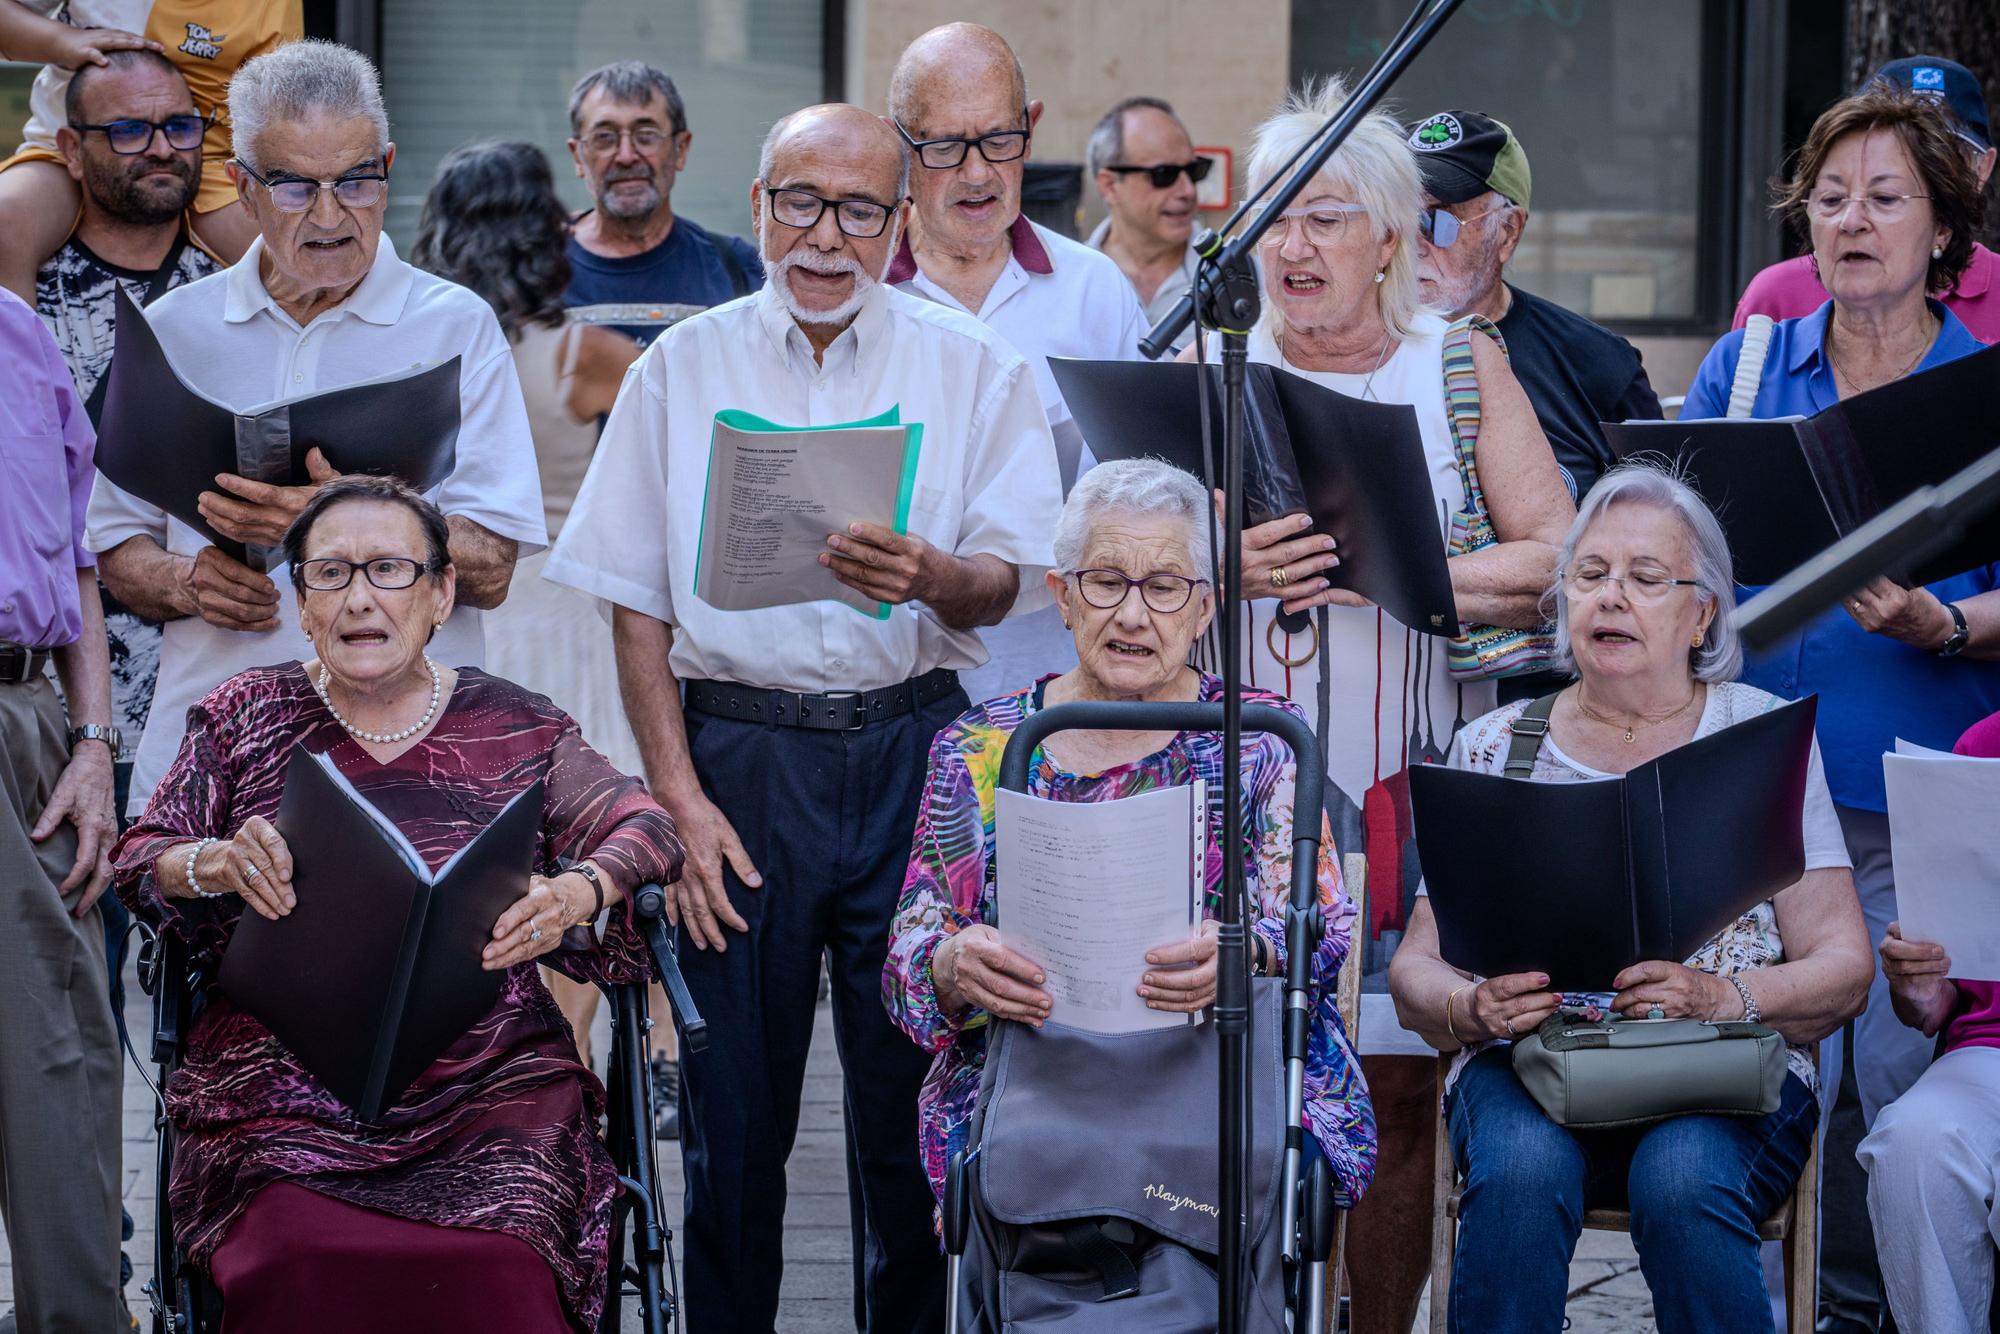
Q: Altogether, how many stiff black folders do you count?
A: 5